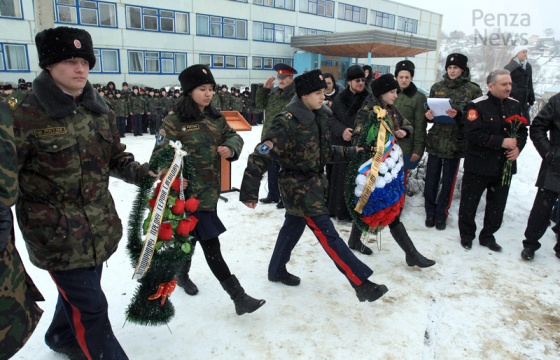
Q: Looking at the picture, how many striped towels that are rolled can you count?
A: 0